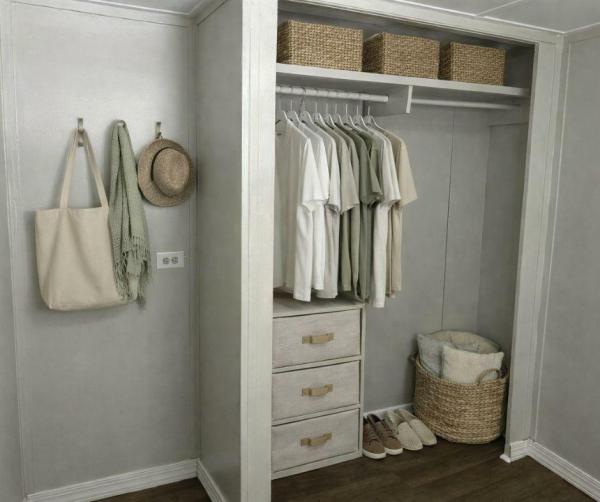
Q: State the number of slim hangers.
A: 9